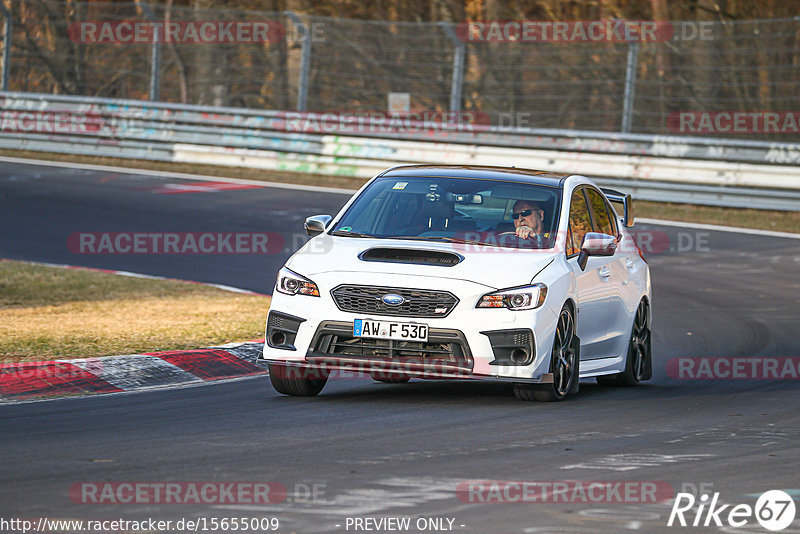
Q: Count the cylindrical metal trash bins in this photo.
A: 0